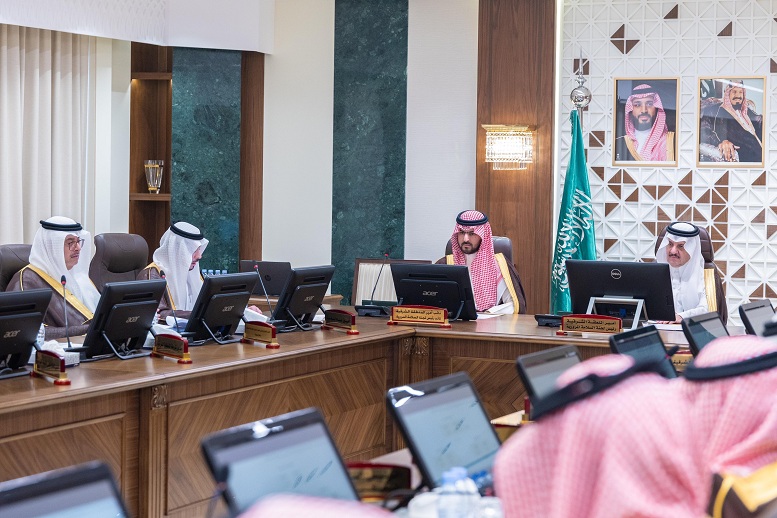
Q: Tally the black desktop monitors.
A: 13